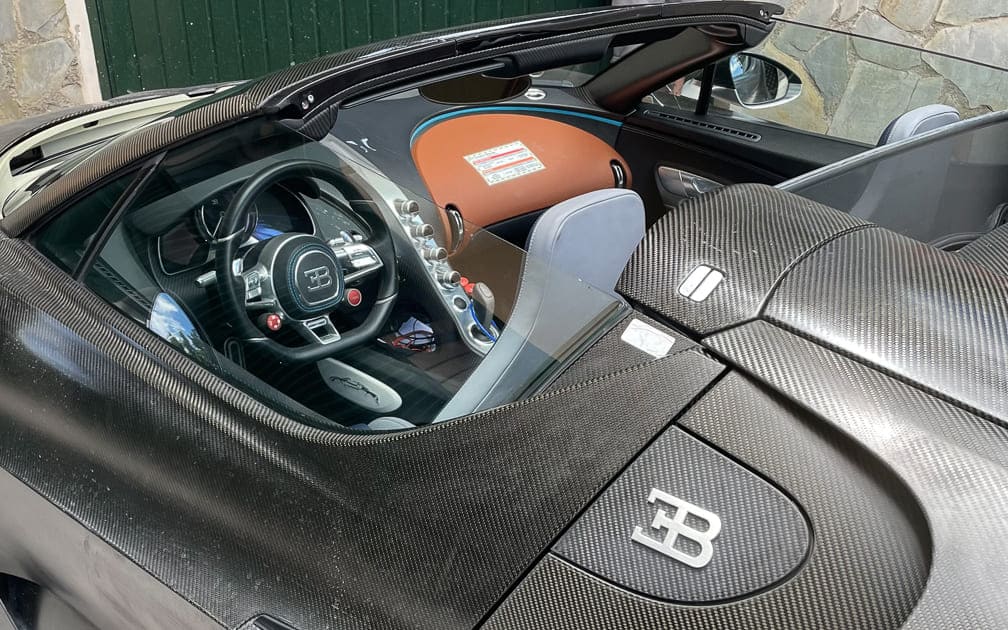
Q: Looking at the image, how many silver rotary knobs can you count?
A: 4